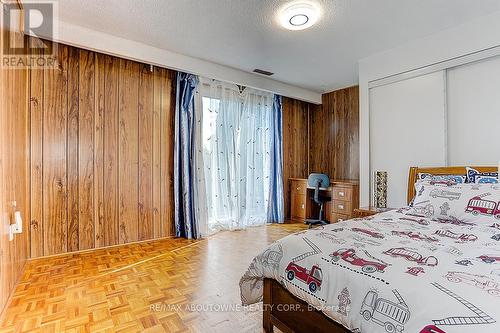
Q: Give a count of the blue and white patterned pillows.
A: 2